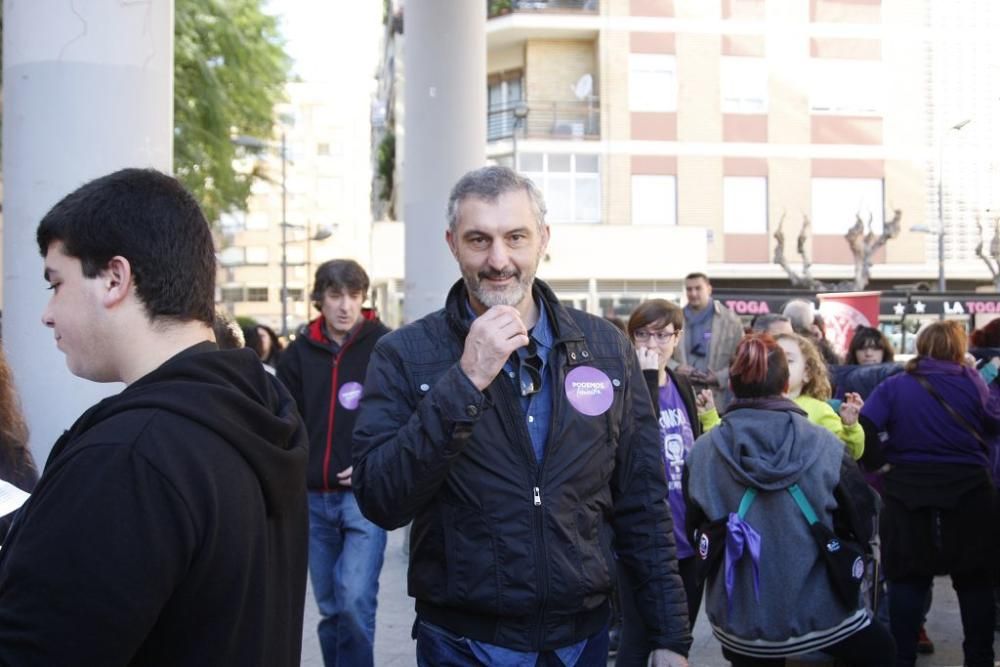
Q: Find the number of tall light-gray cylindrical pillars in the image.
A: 2